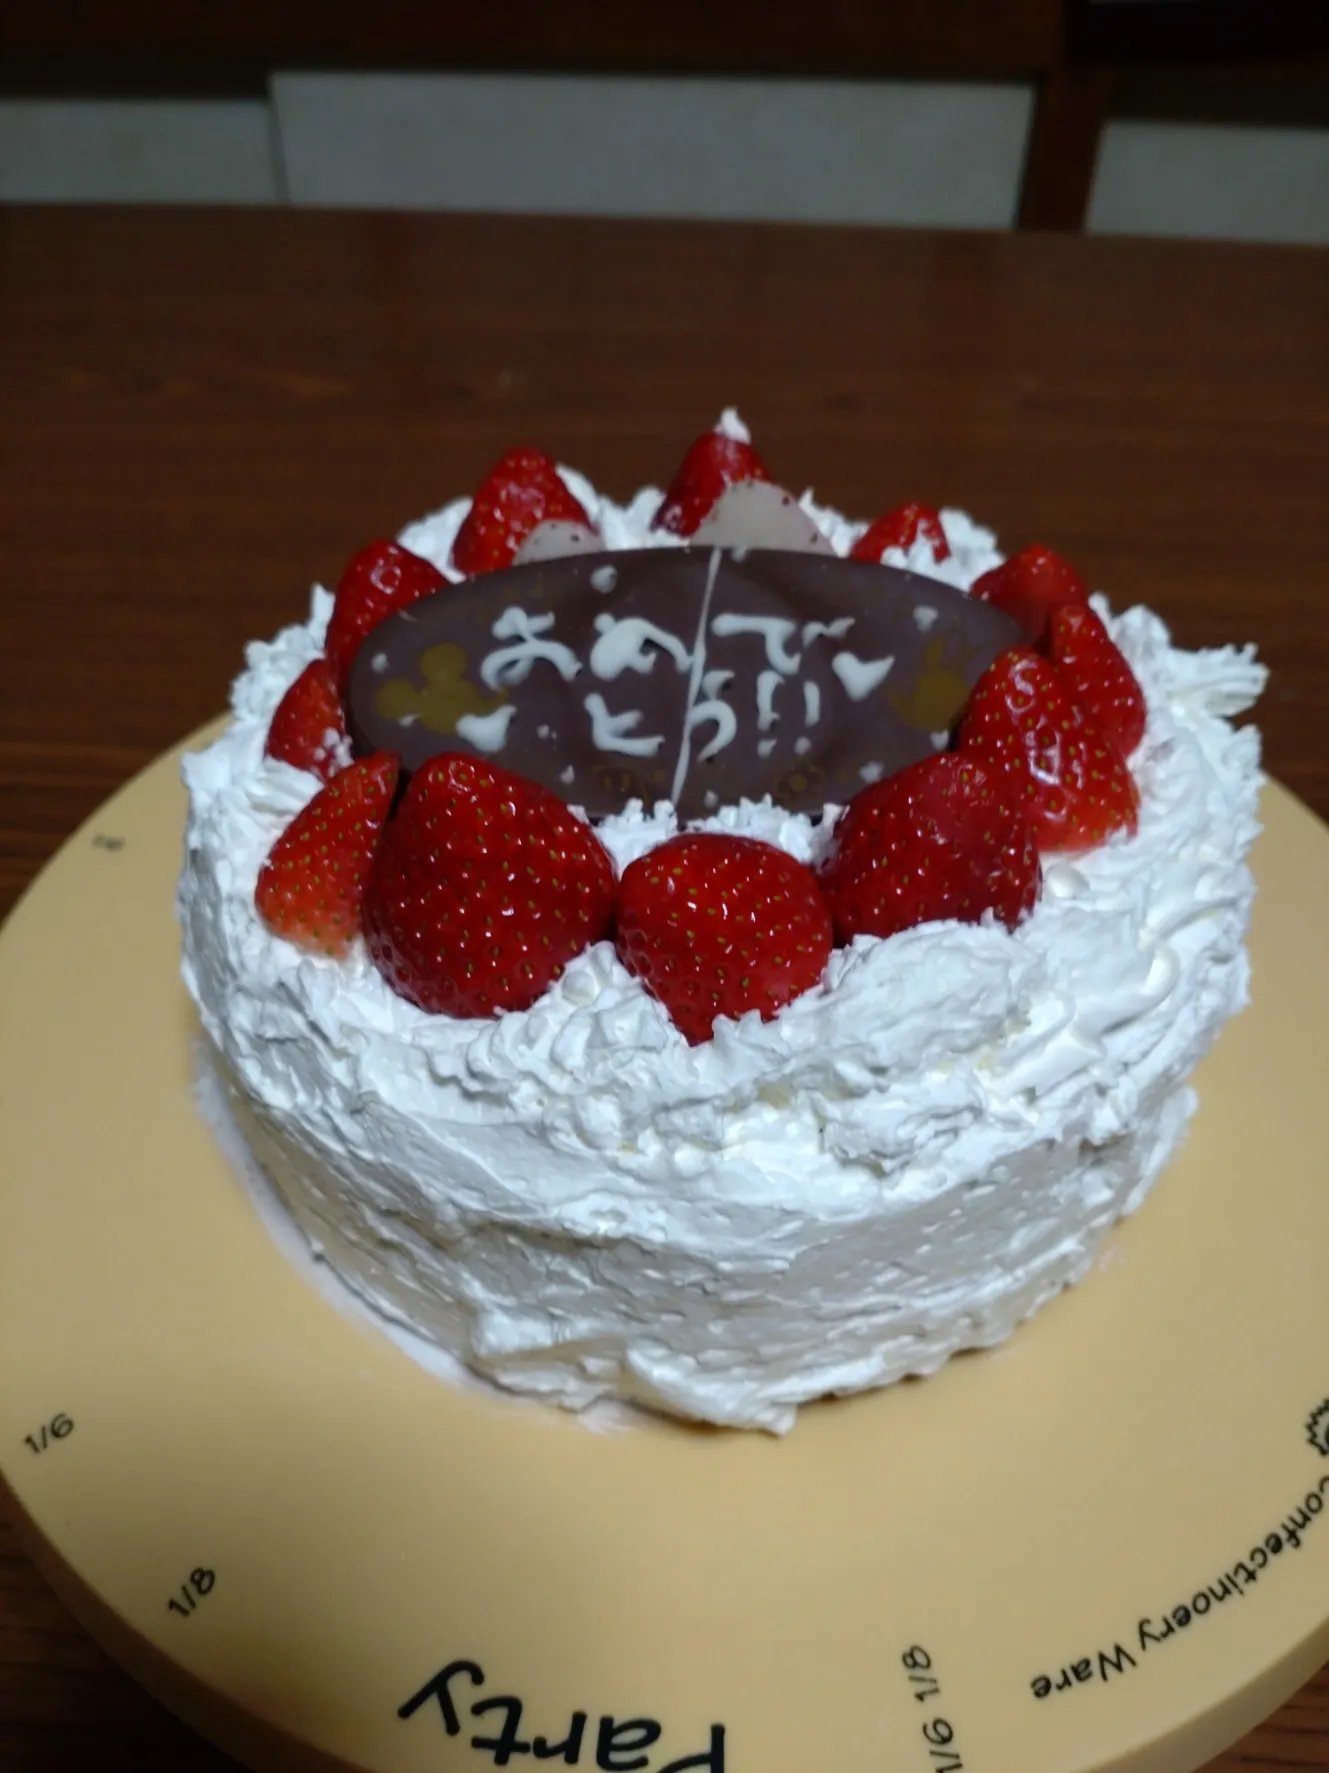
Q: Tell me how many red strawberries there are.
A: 12